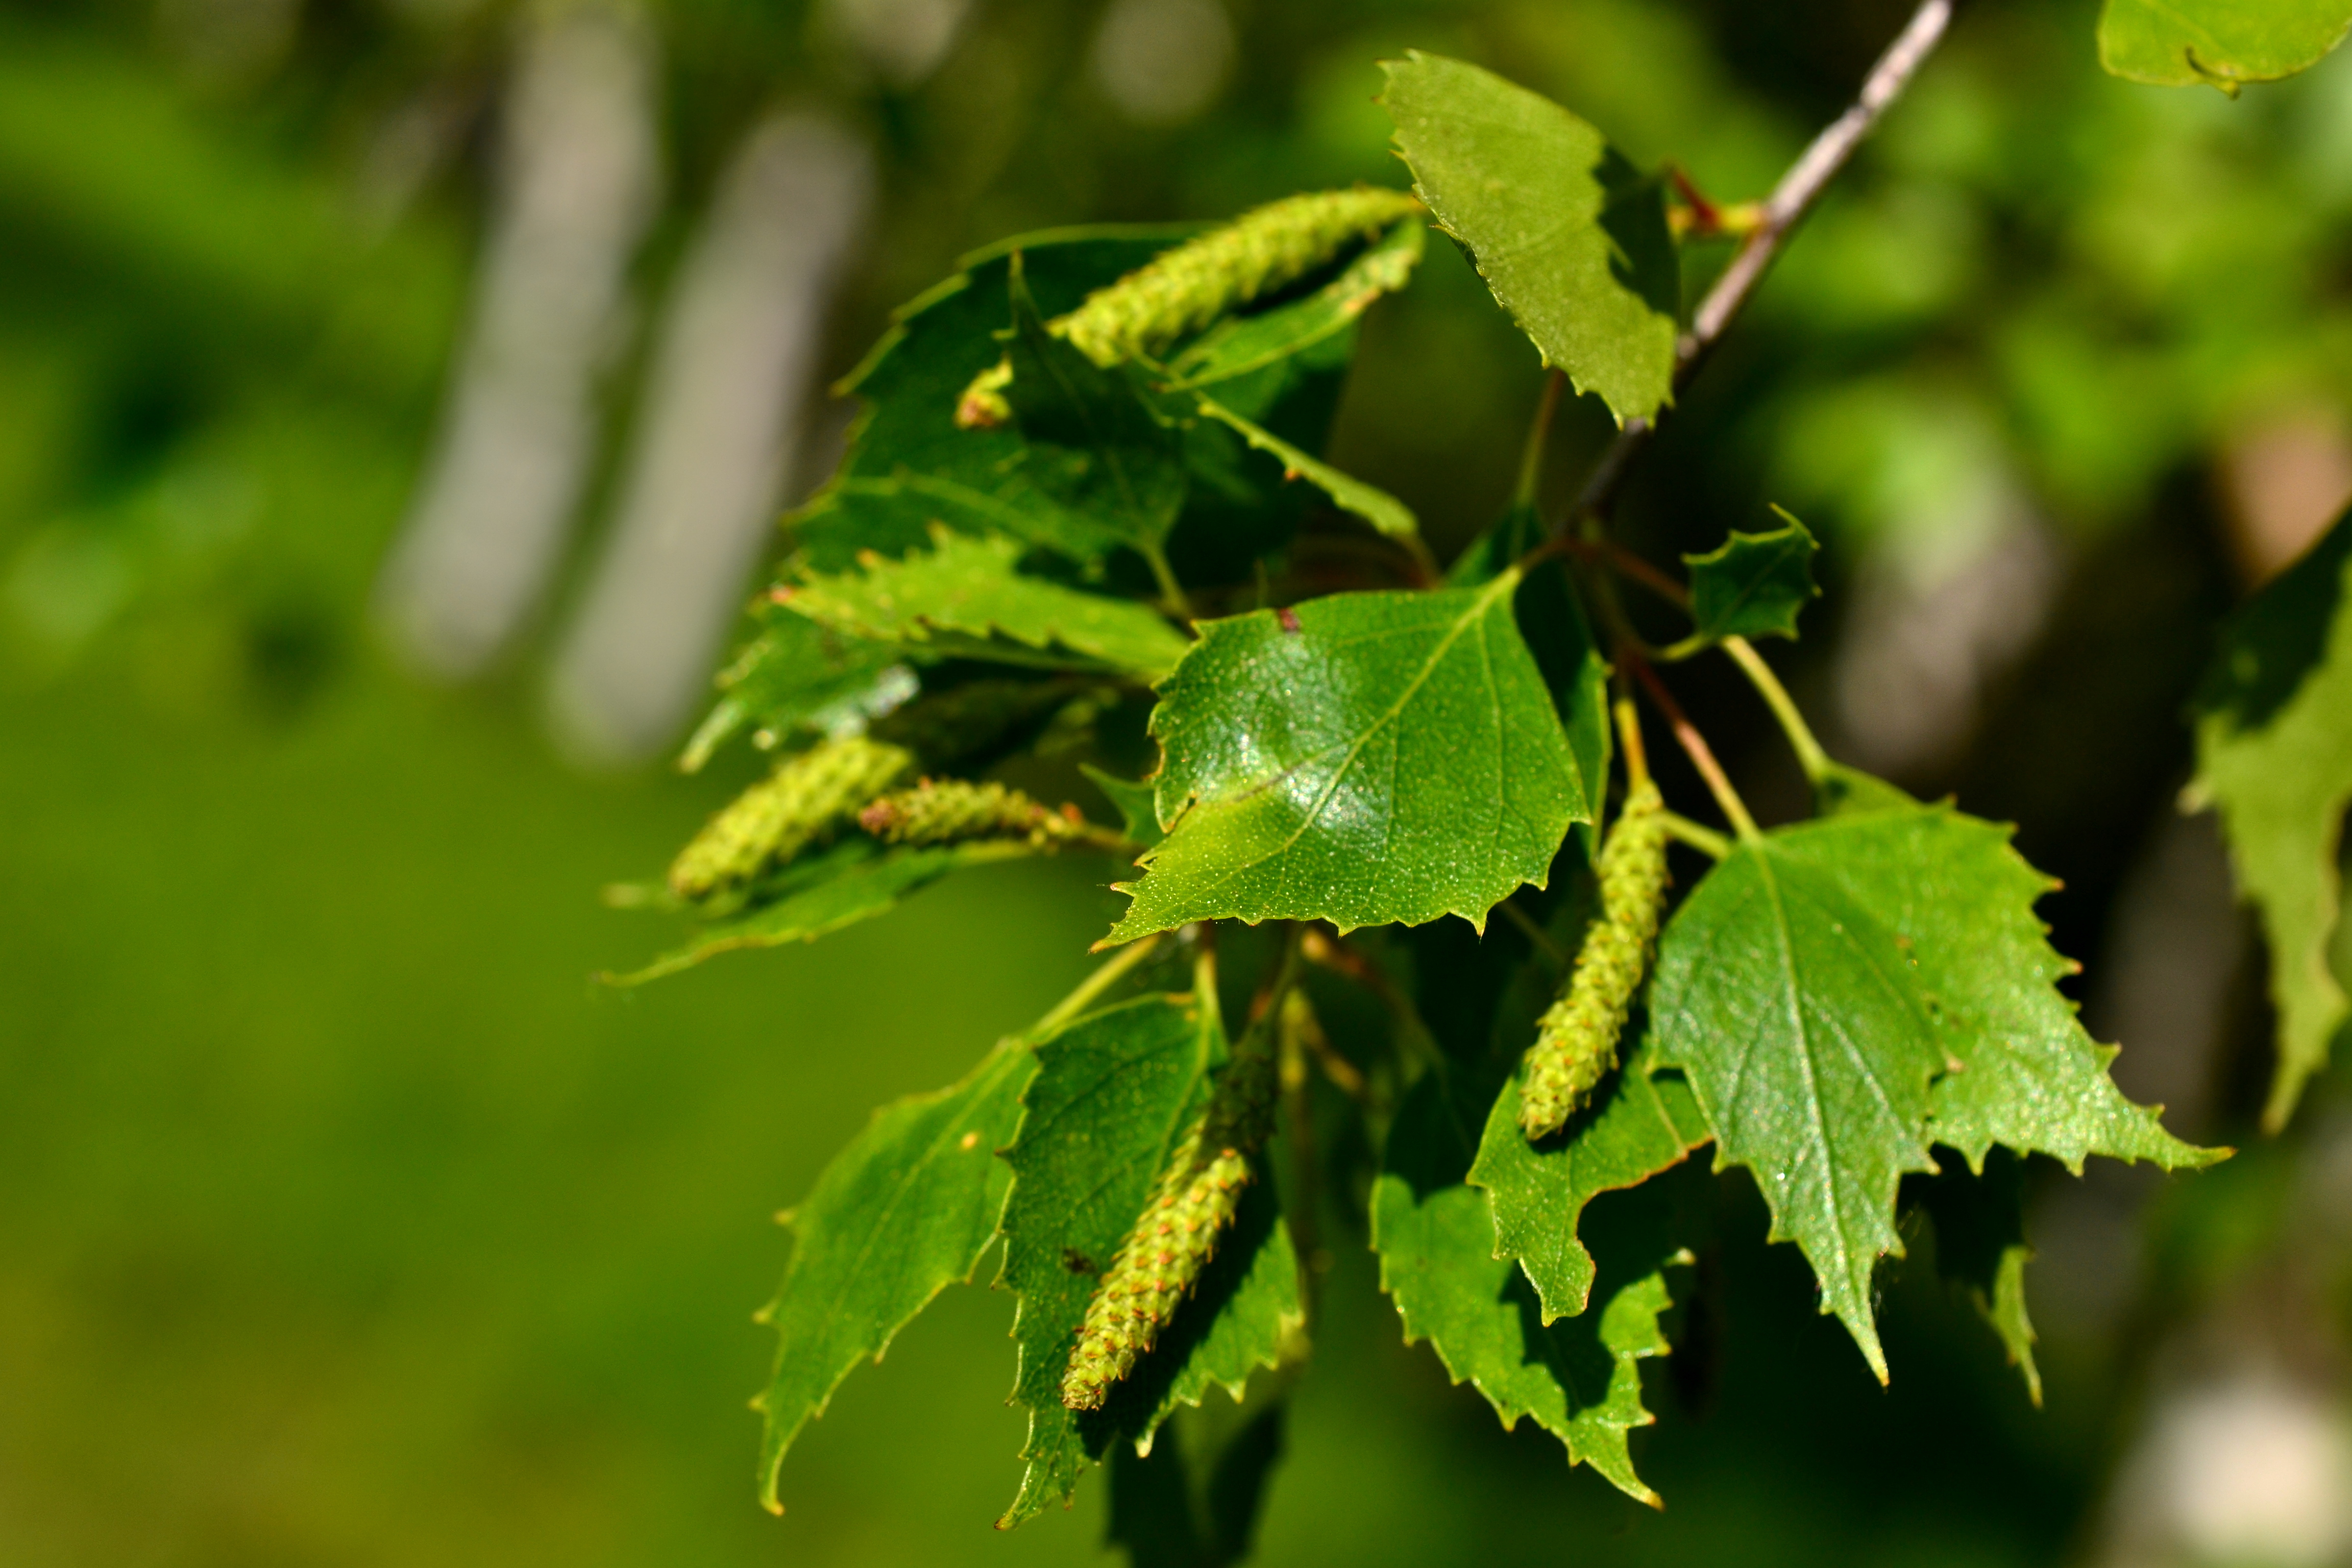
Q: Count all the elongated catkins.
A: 5